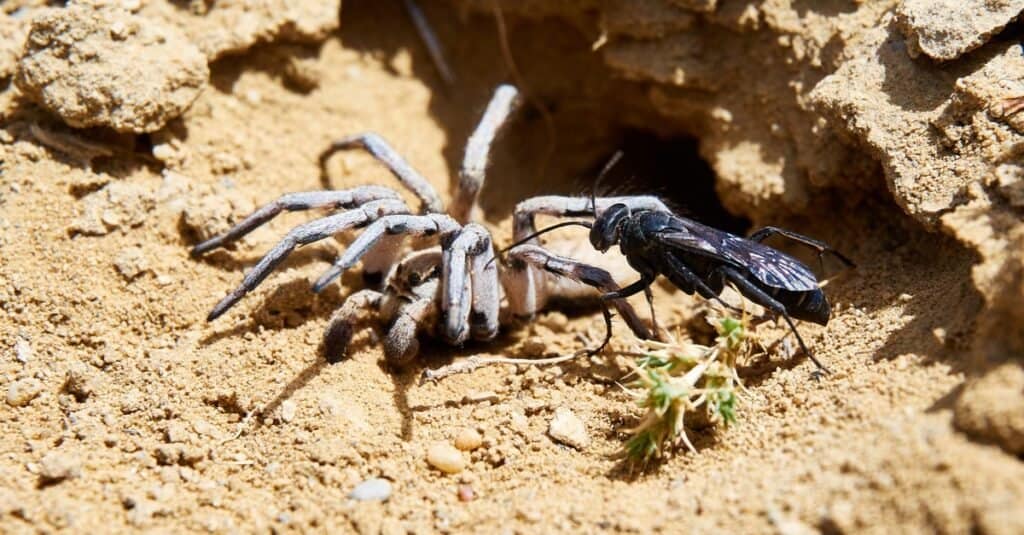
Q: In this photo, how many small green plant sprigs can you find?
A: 1